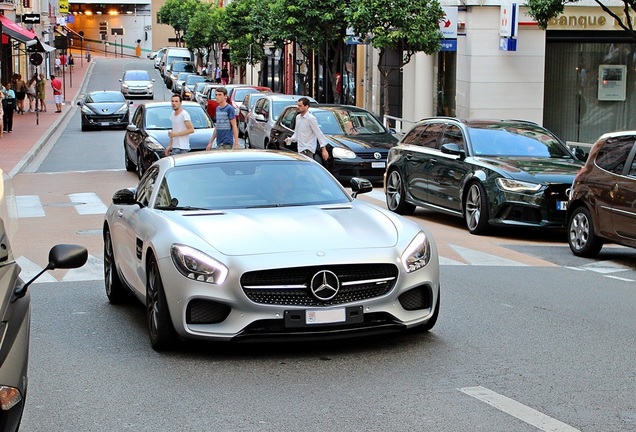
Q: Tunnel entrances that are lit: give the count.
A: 1